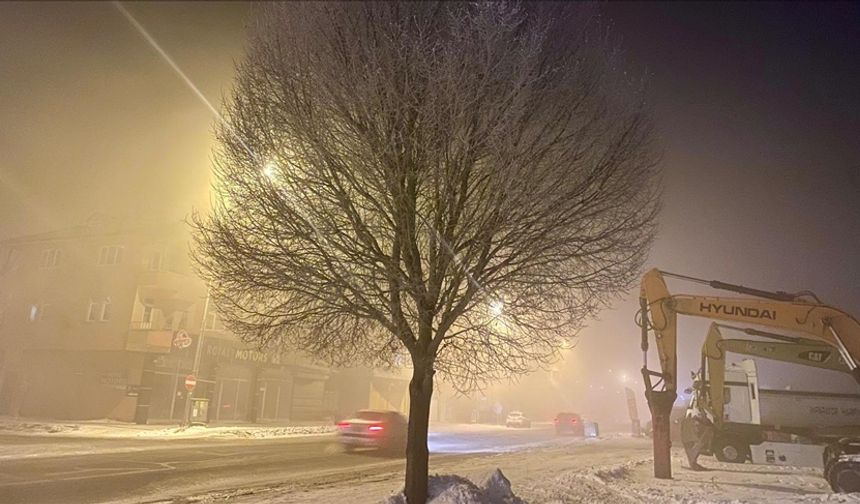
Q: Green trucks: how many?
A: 0